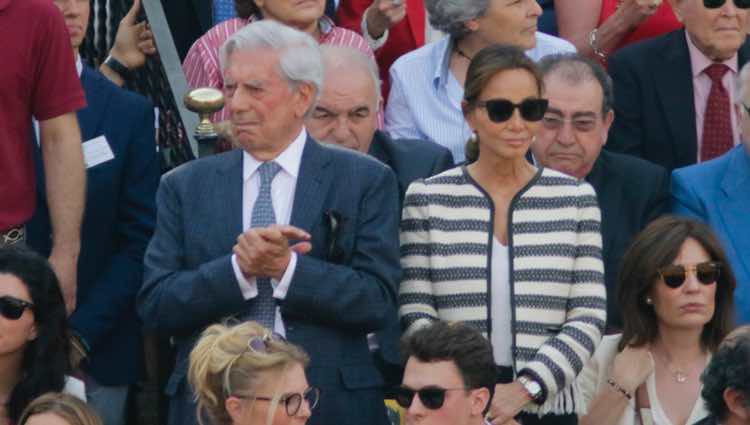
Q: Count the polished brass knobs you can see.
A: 1